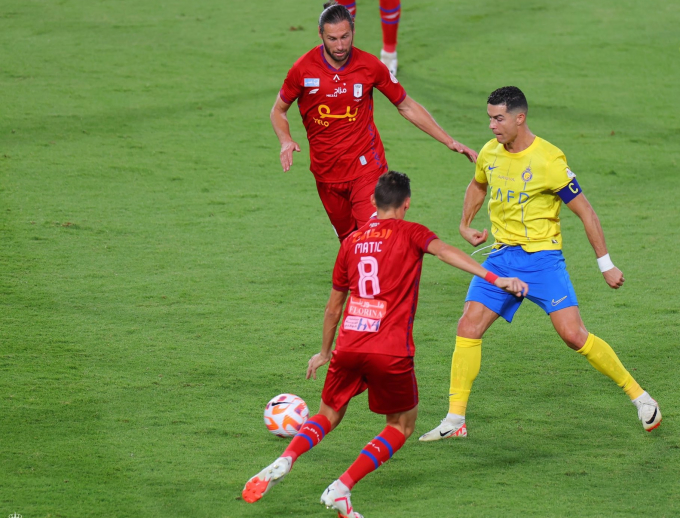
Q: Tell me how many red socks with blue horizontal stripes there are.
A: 4